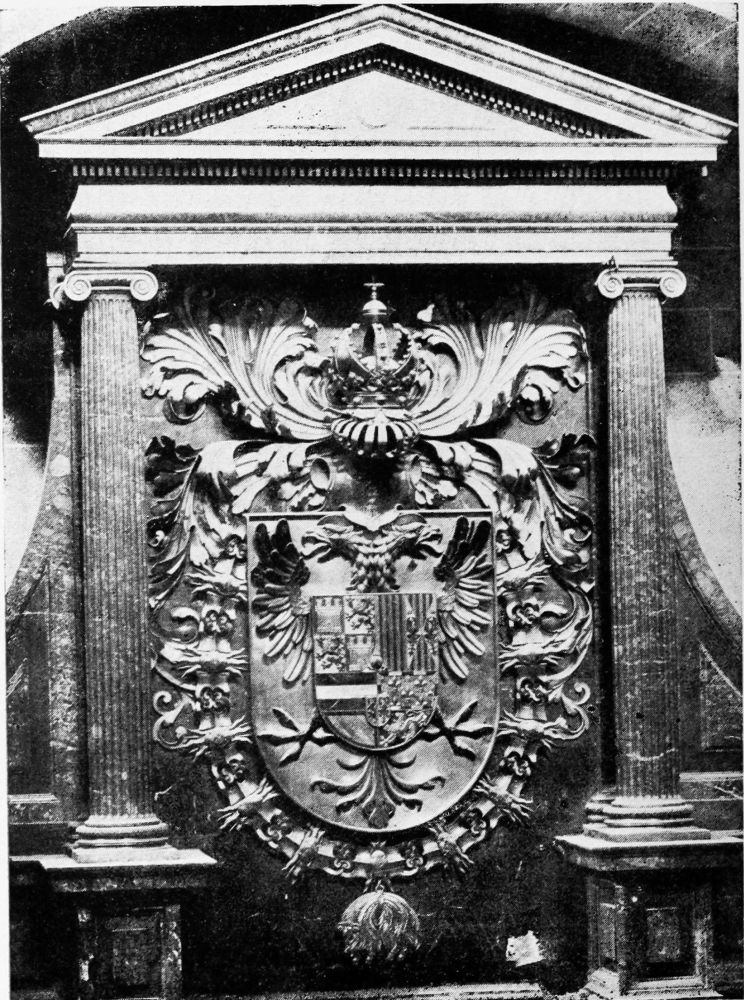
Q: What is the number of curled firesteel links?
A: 12